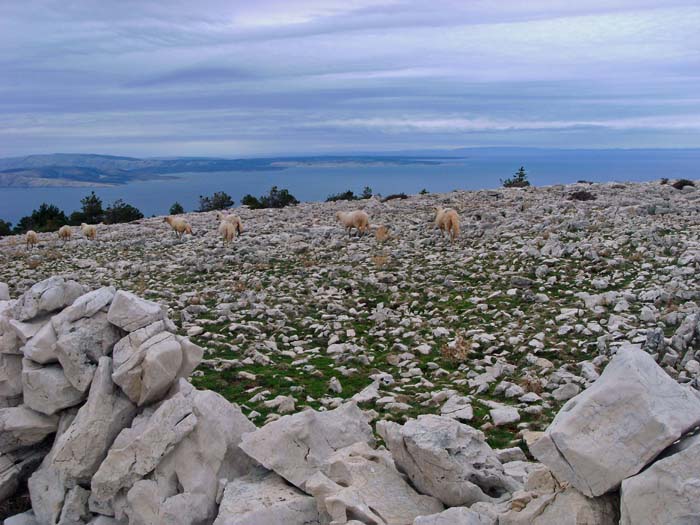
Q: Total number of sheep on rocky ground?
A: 8